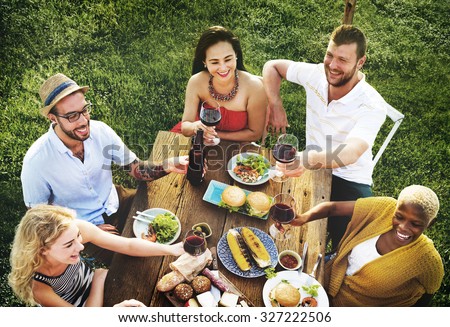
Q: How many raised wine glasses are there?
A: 4